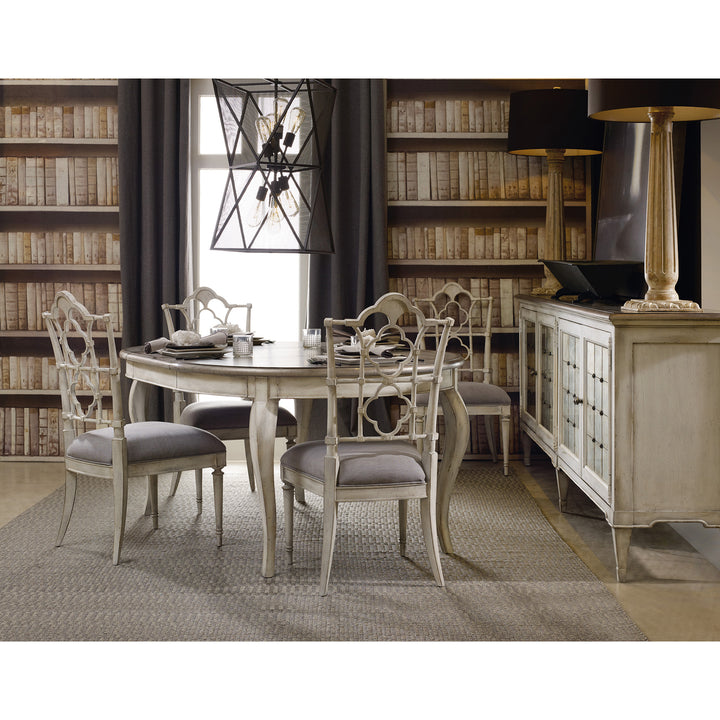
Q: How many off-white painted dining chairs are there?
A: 4